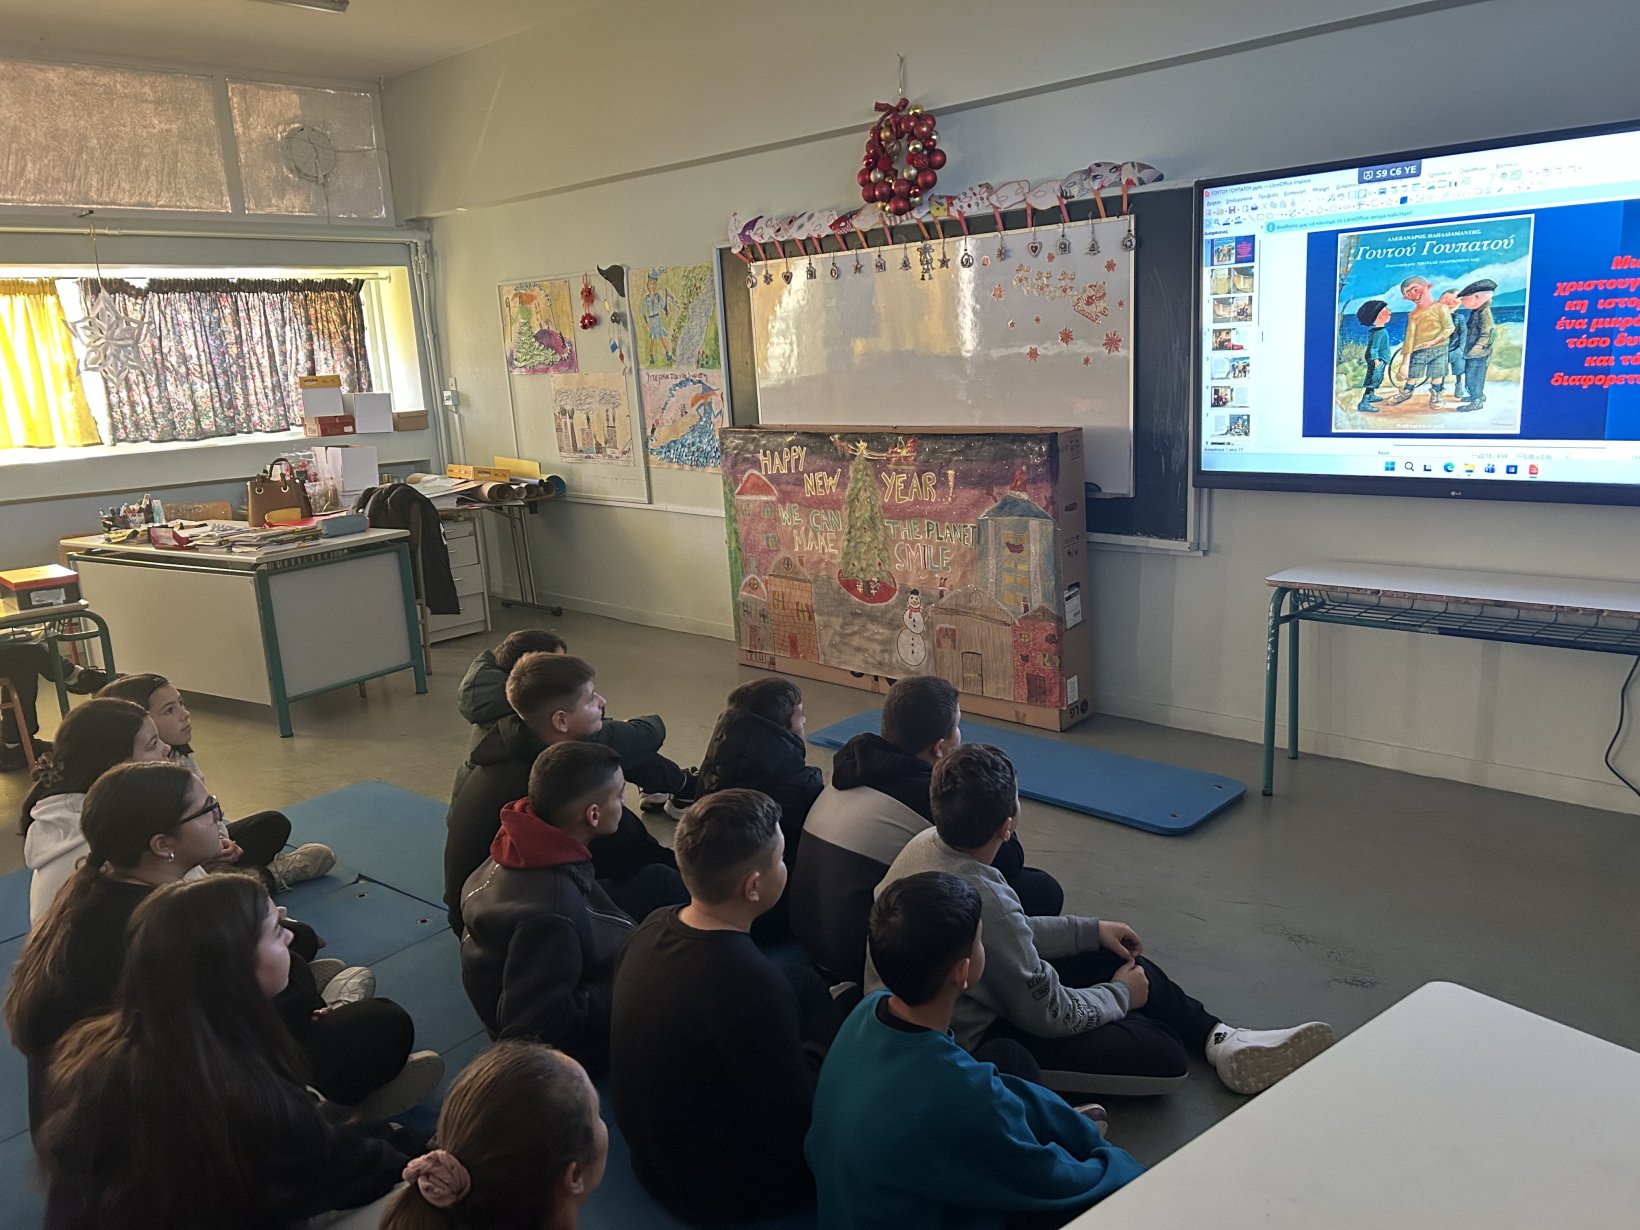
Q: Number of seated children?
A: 13